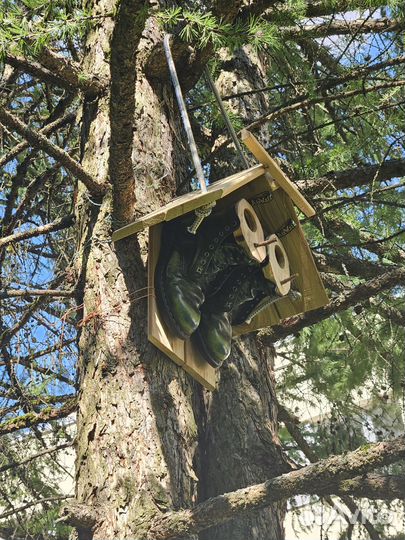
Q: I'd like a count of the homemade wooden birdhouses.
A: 1